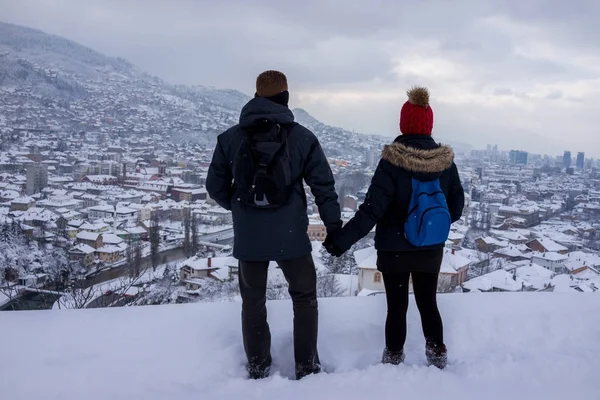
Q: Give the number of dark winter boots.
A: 4